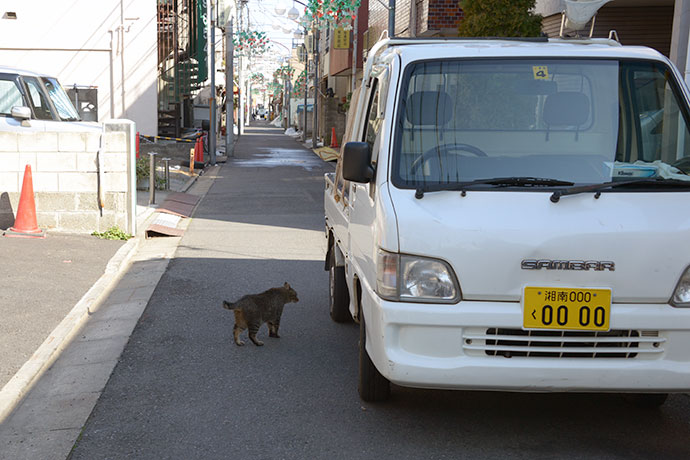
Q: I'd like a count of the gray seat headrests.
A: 2